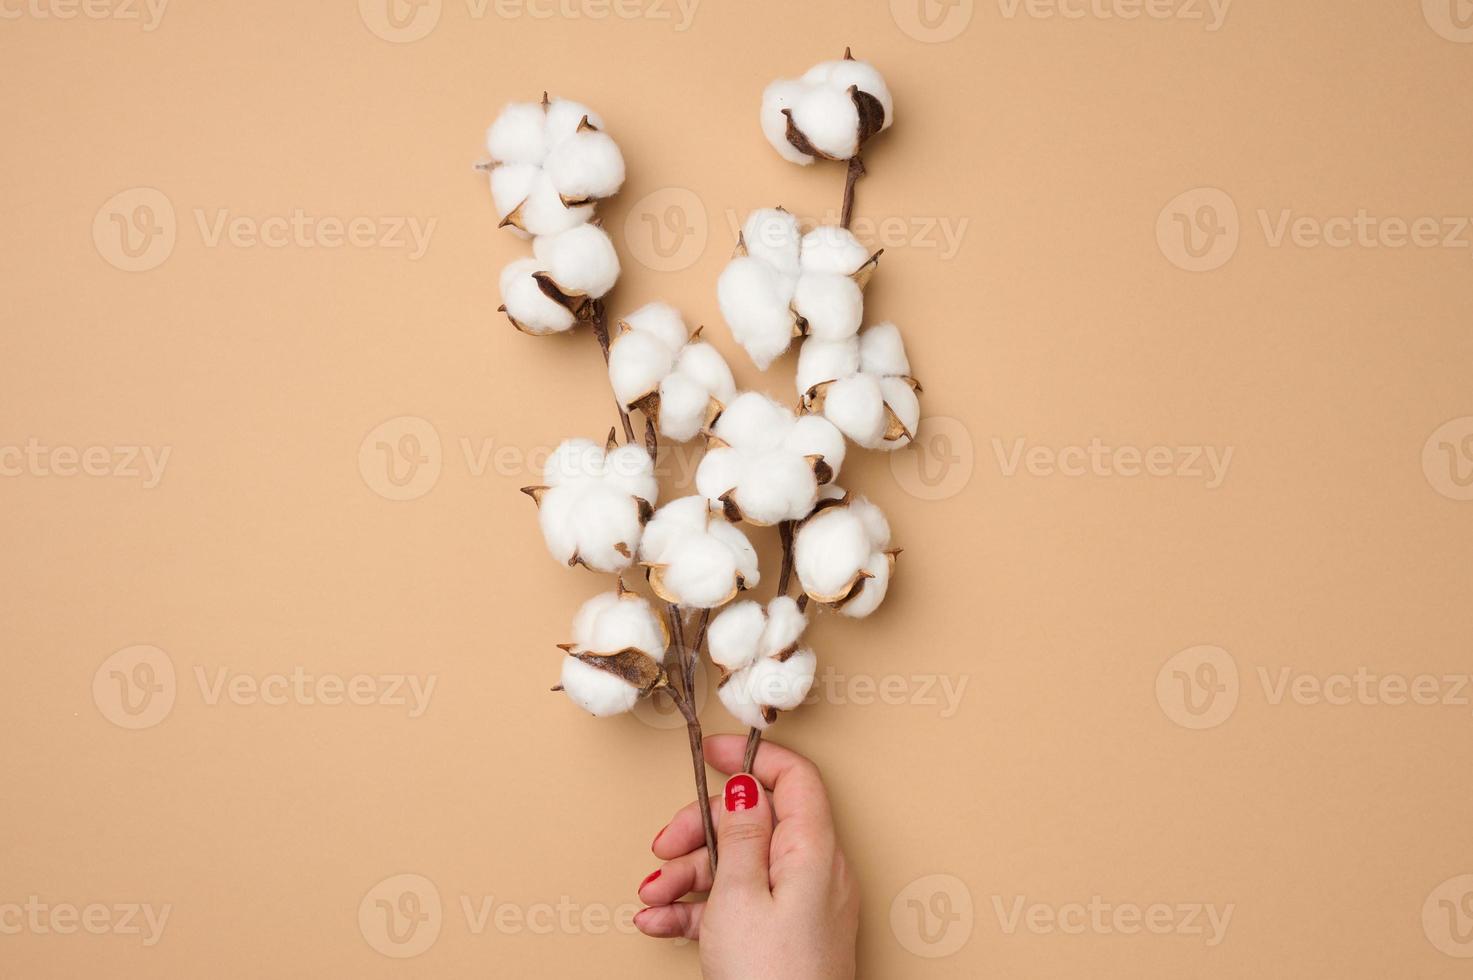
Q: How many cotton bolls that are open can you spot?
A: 12